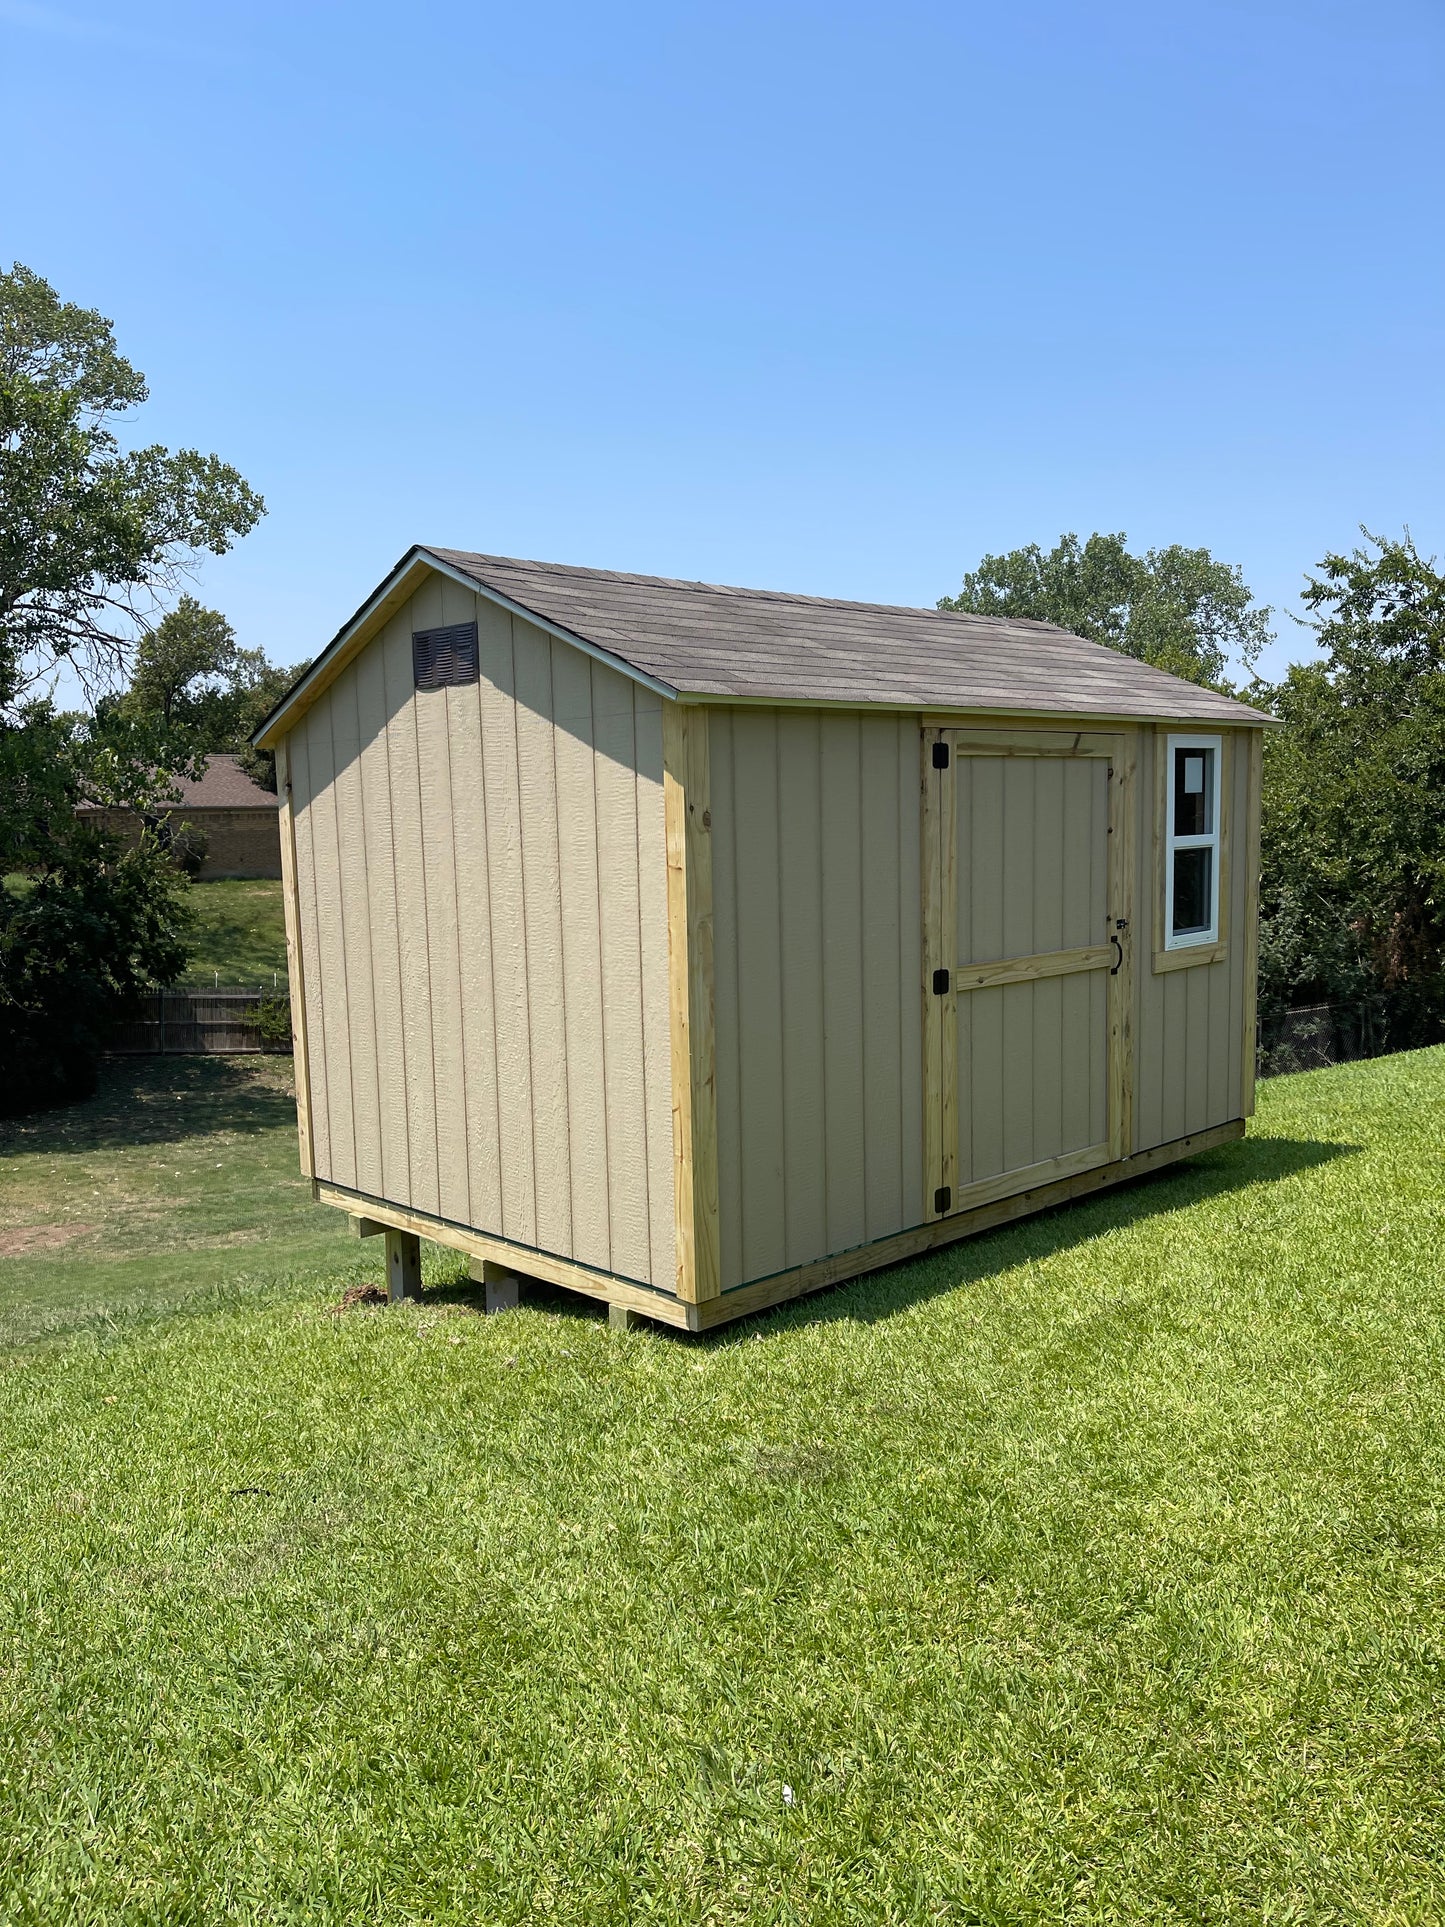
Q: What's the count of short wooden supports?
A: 3